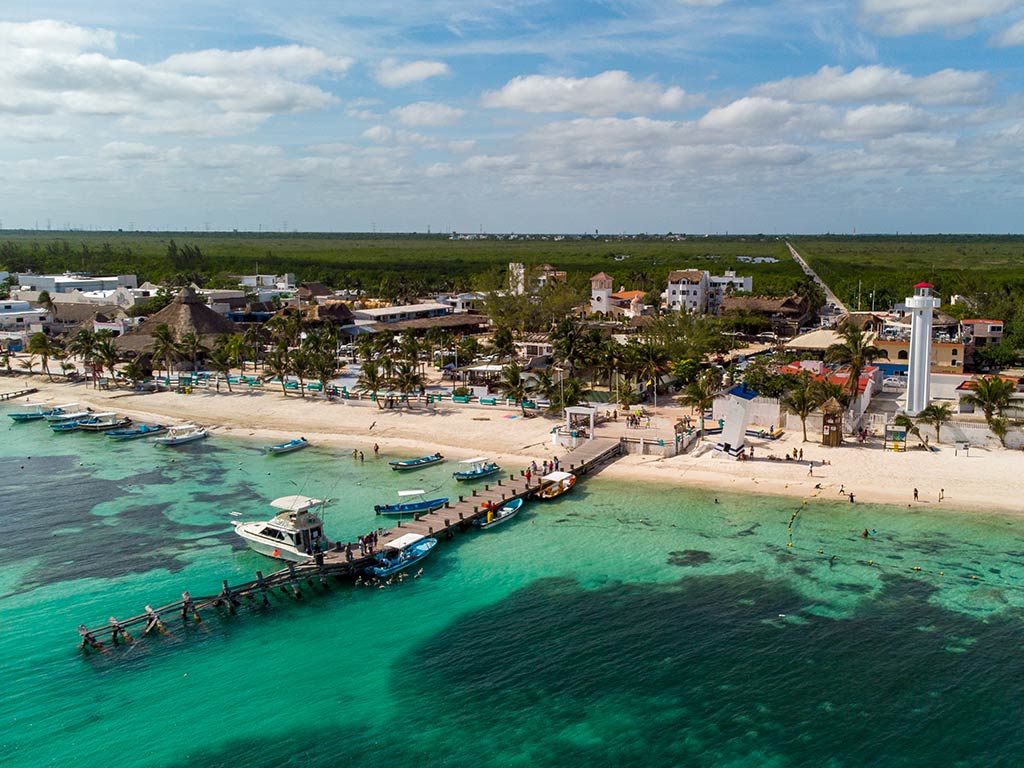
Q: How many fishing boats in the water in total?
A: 14